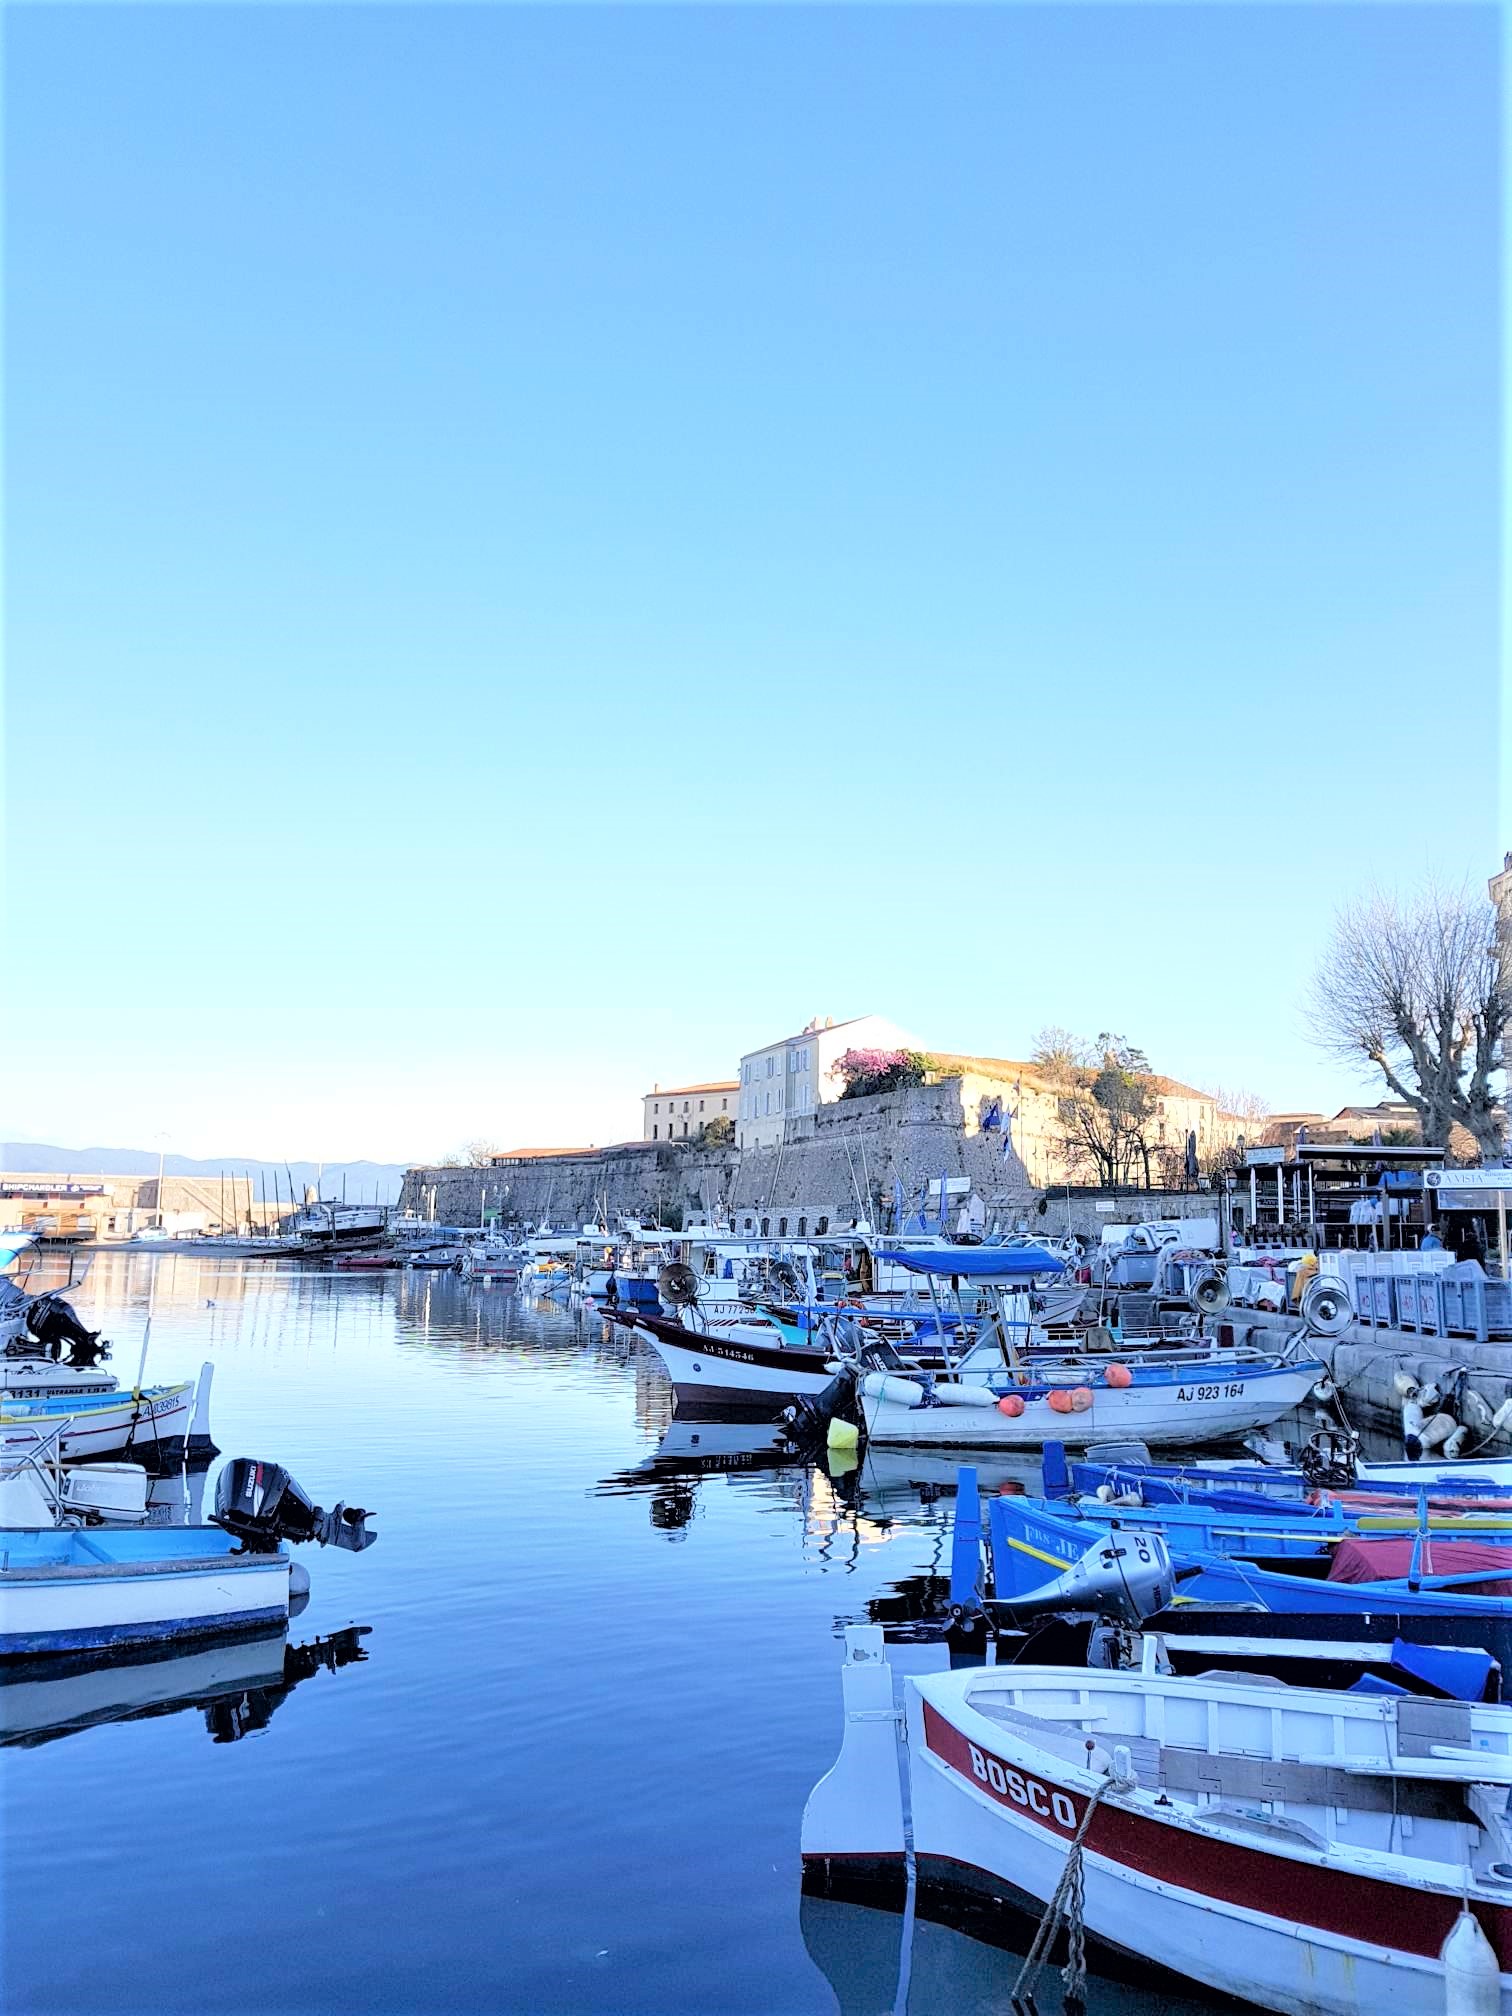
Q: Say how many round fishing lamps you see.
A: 4